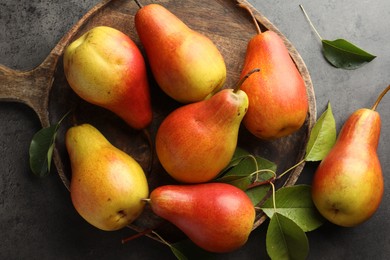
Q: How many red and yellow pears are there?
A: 7